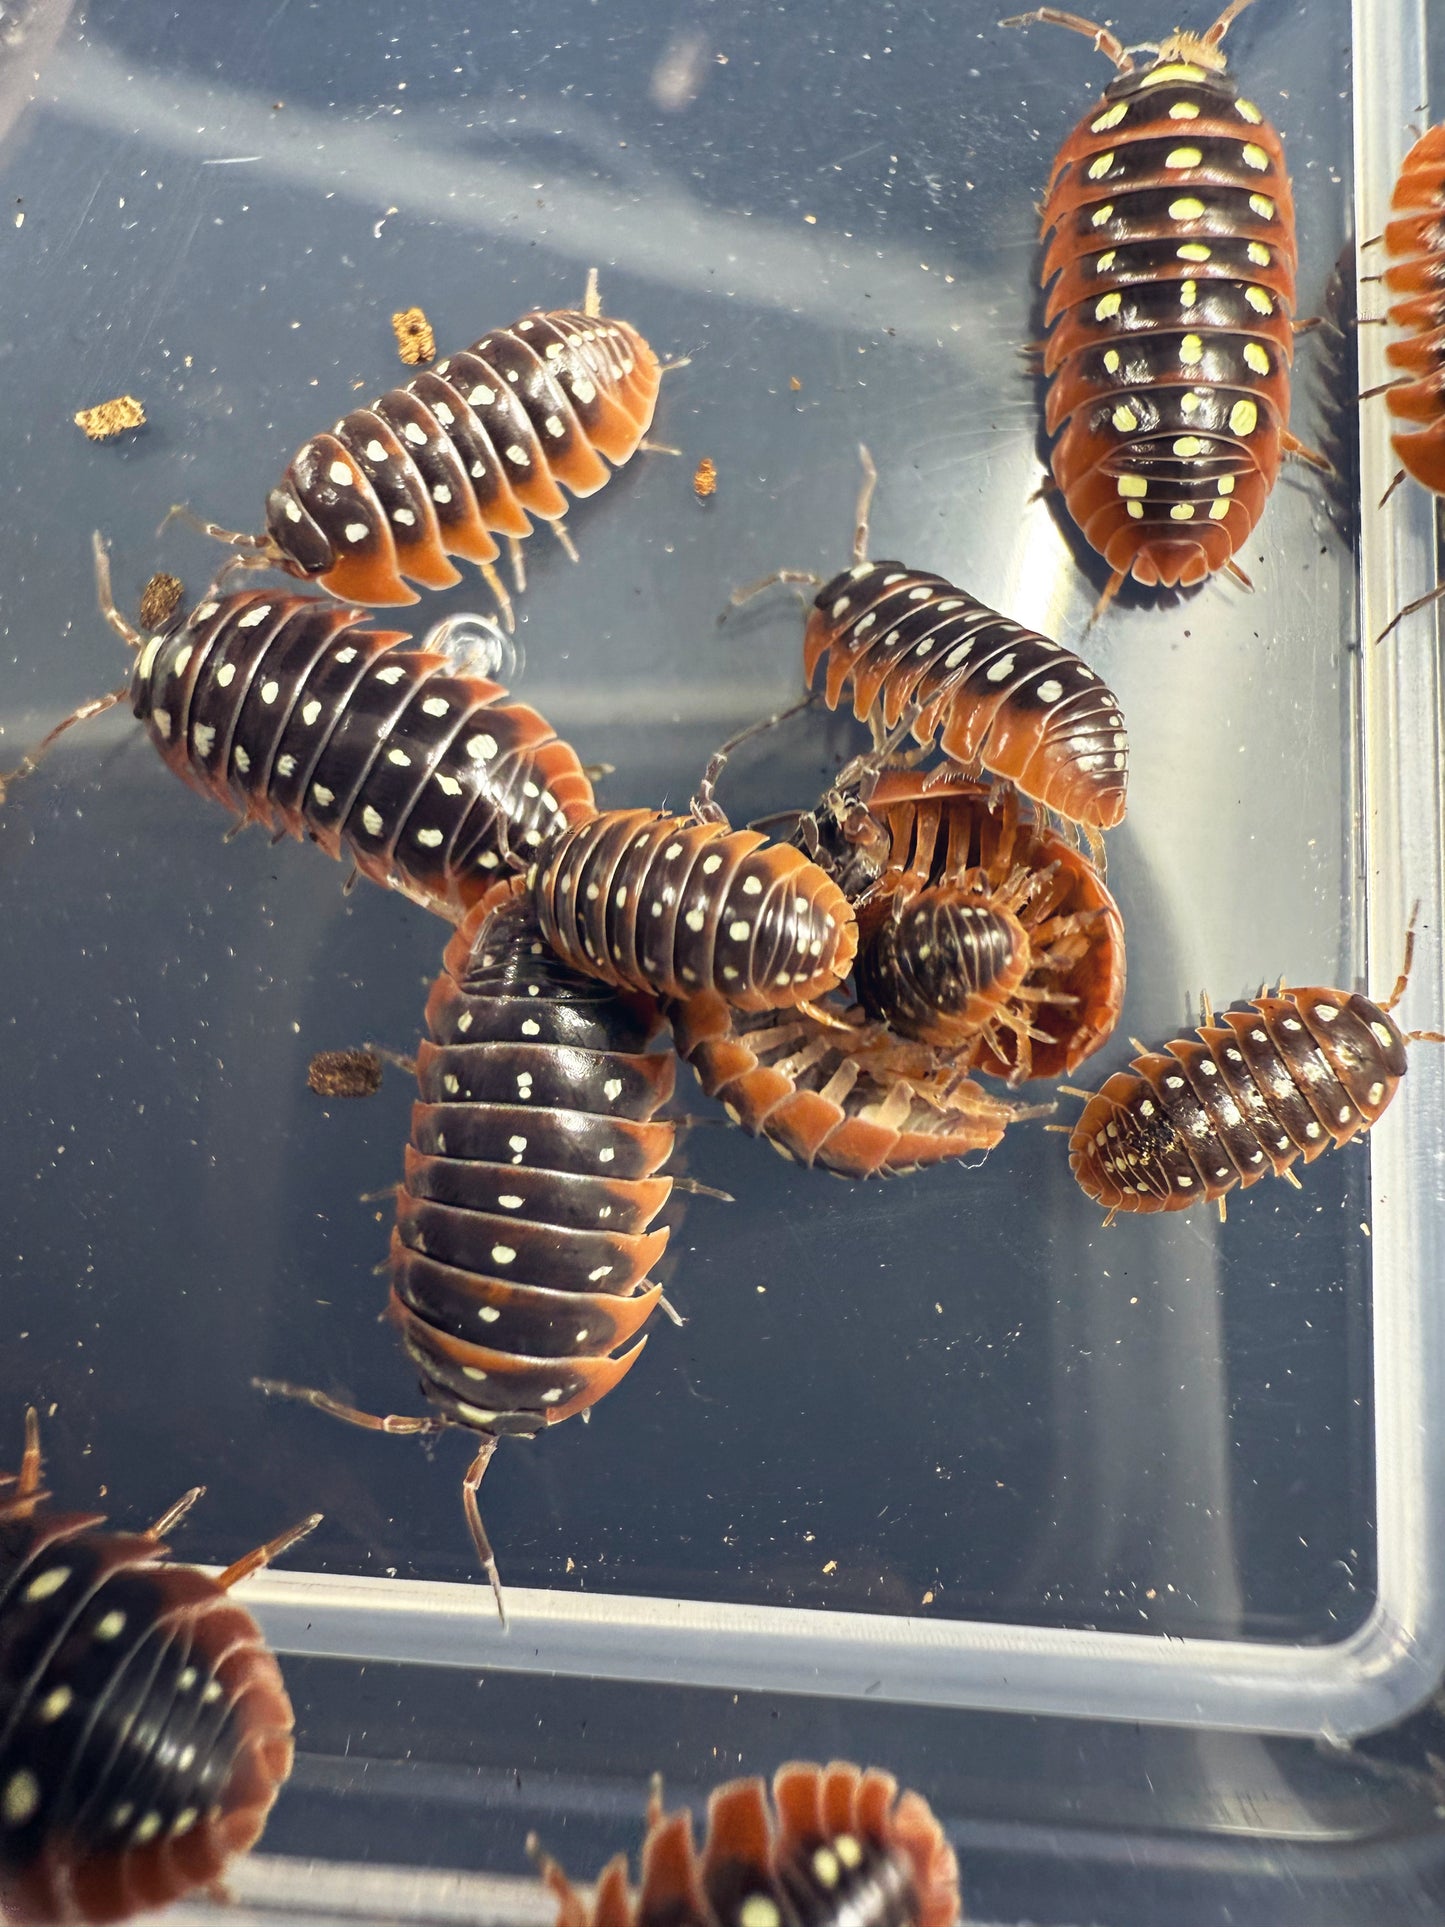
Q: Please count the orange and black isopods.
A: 13